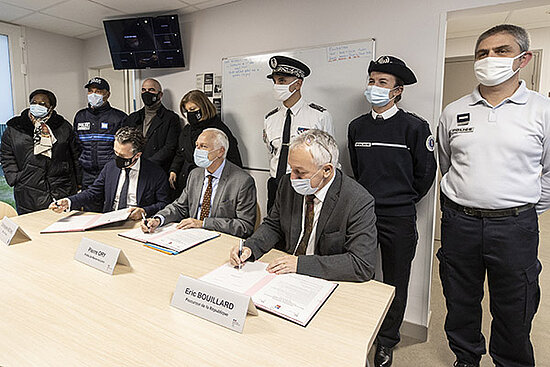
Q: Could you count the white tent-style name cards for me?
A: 3